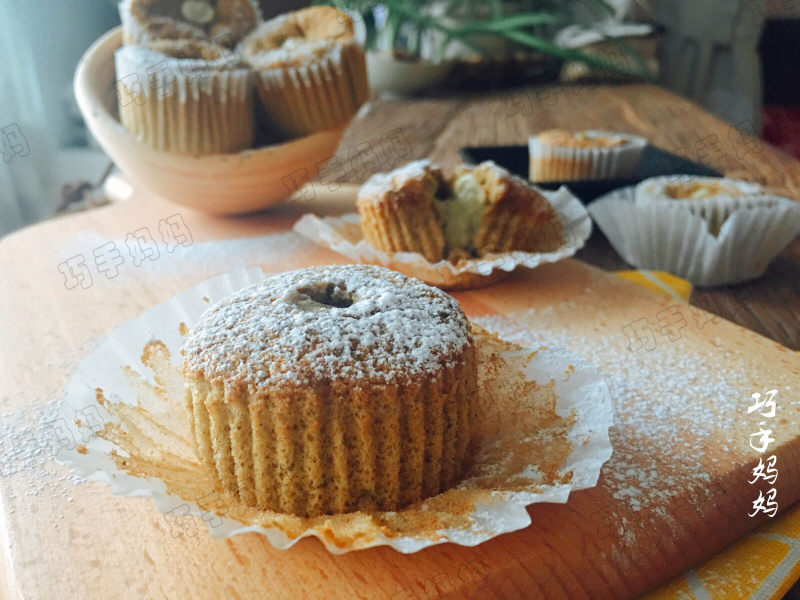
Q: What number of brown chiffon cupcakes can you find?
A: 7